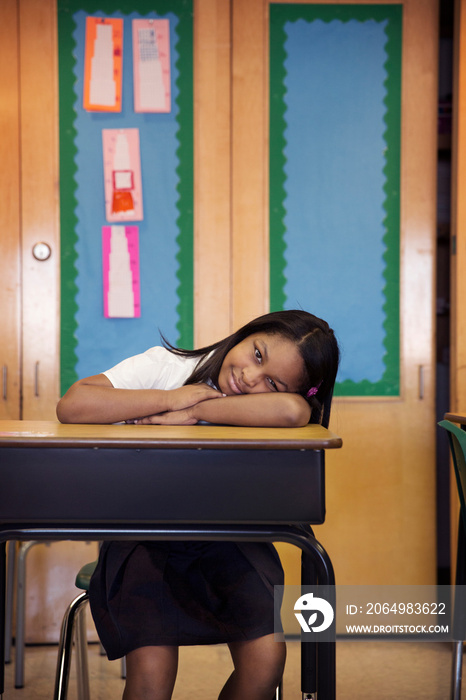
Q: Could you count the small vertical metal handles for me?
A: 3